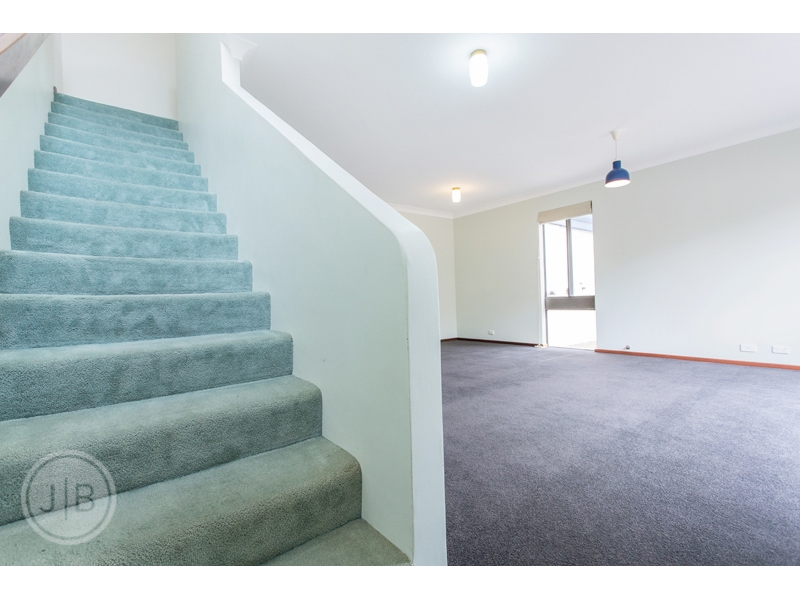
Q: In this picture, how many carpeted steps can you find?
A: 15